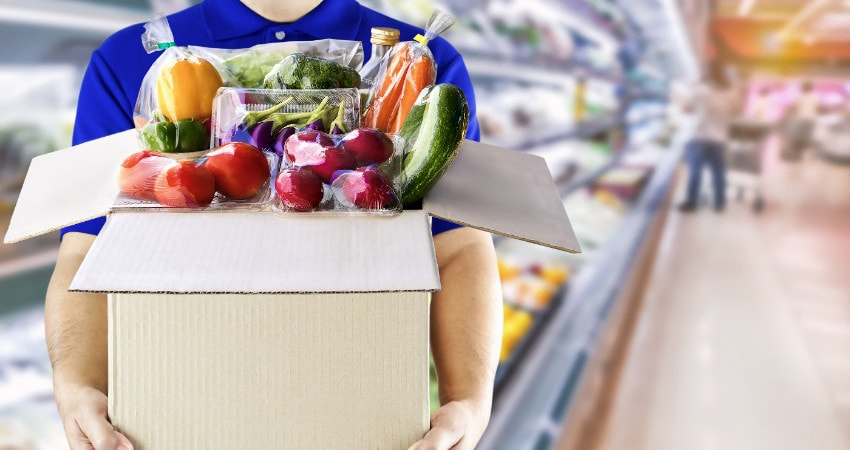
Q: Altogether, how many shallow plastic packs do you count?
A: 3